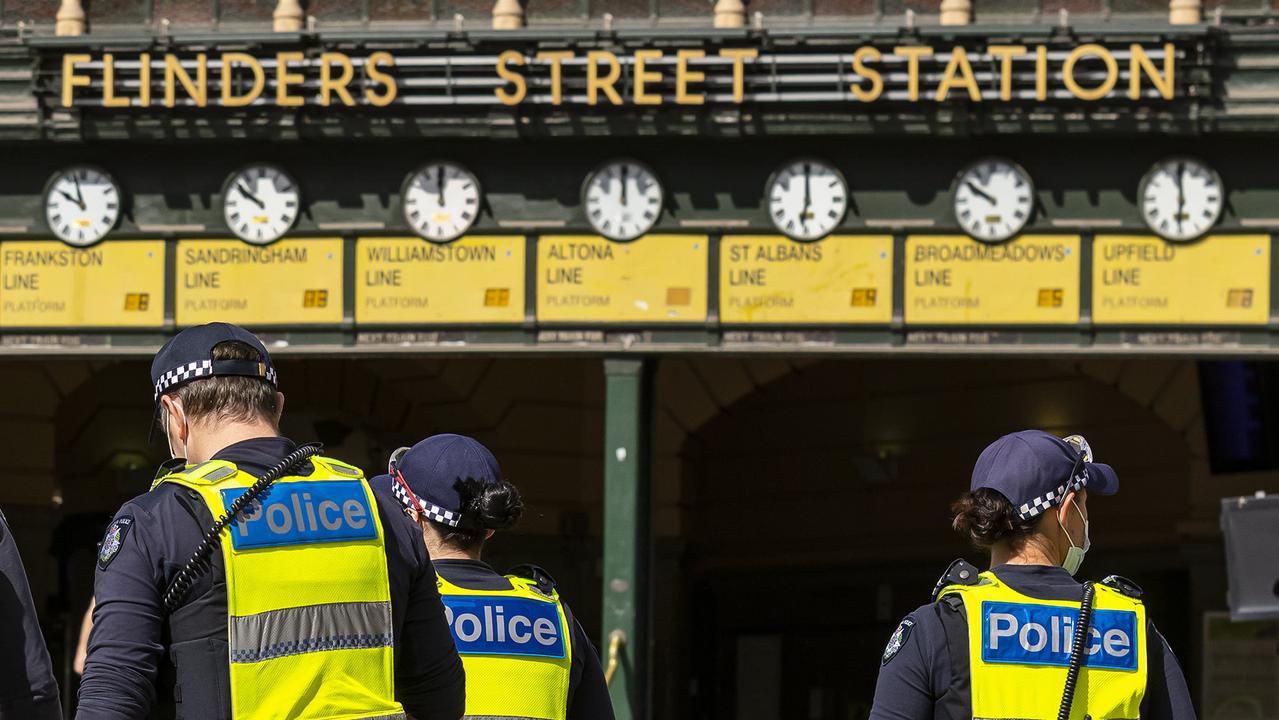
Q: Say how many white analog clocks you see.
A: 7